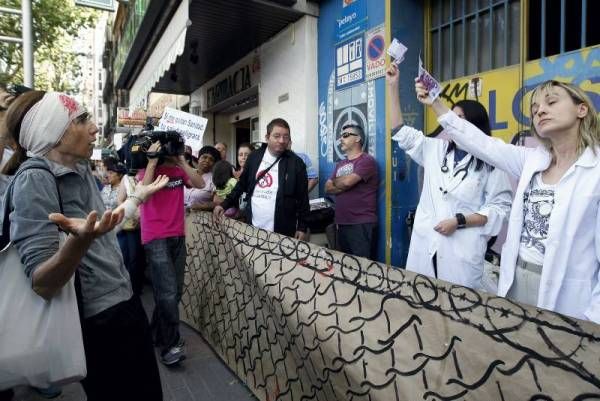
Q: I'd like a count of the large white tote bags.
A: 1